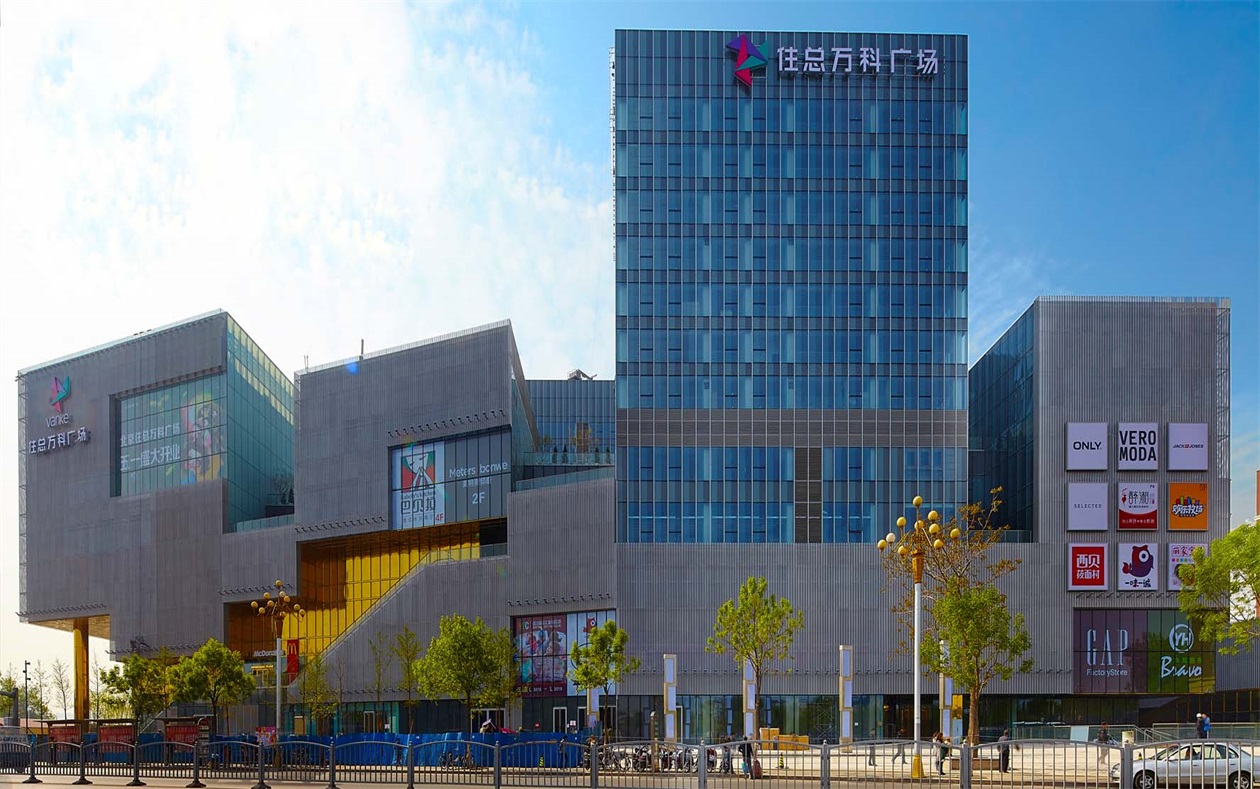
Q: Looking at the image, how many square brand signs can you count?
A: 9